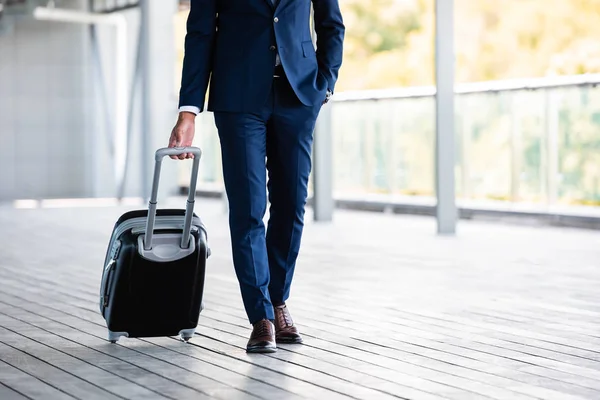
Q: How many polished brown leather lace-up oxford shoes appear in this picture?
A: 2